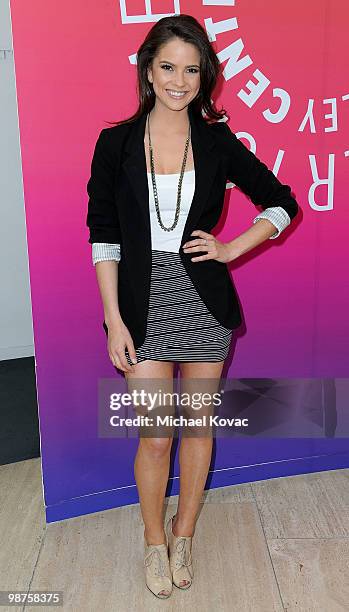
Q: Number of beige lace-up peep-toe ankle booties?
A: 2